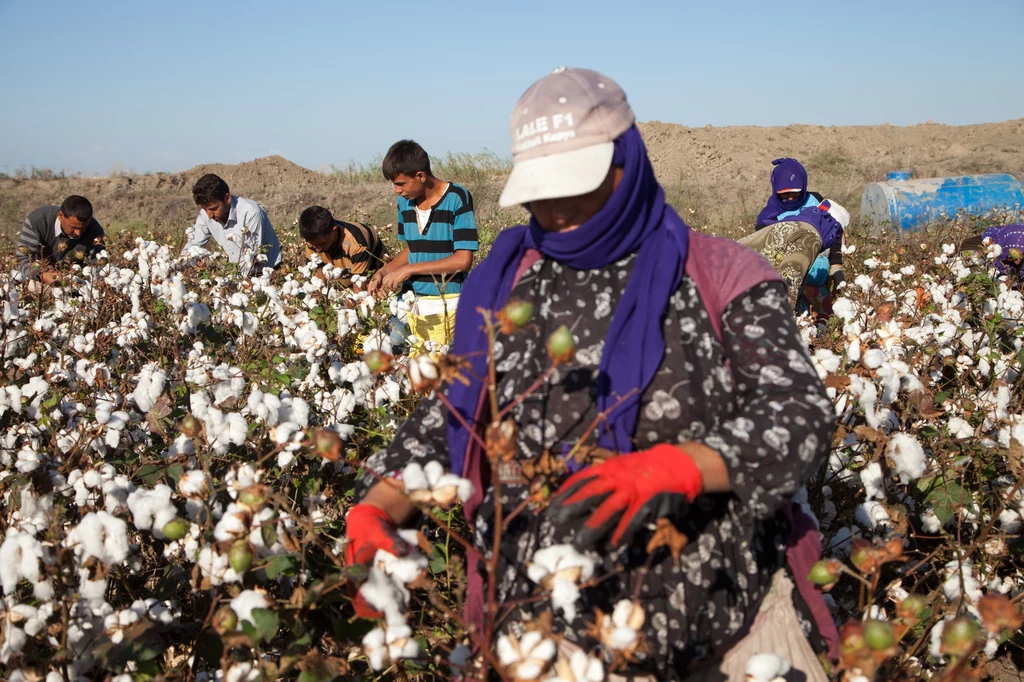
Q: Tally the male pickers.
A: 4